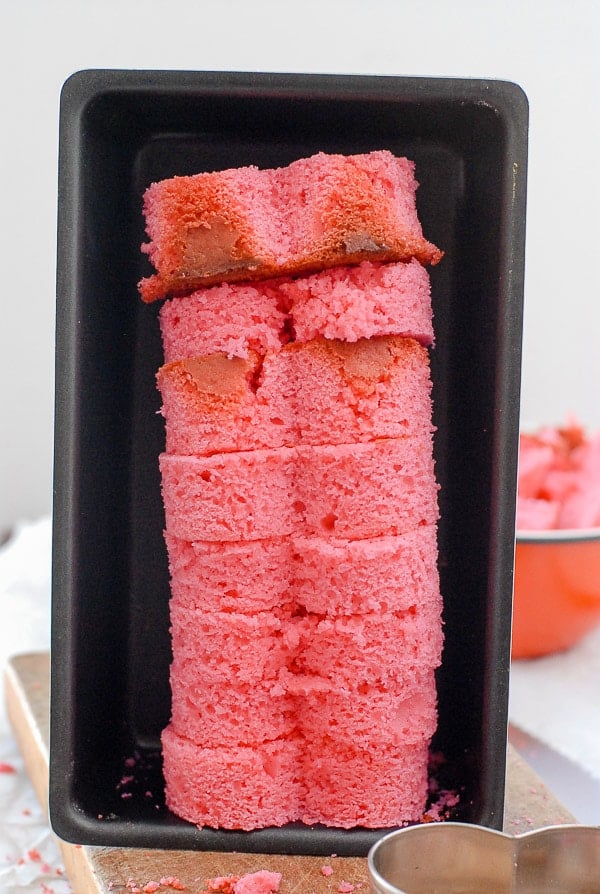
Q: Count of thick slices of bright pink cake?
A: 8